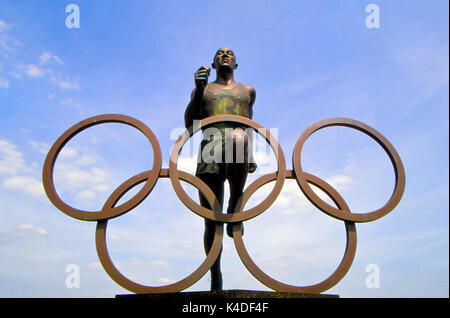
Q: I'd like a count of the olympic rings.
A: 5